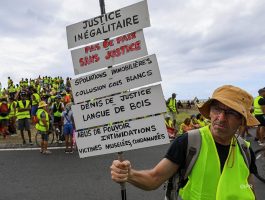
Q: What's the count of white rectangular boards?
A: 5